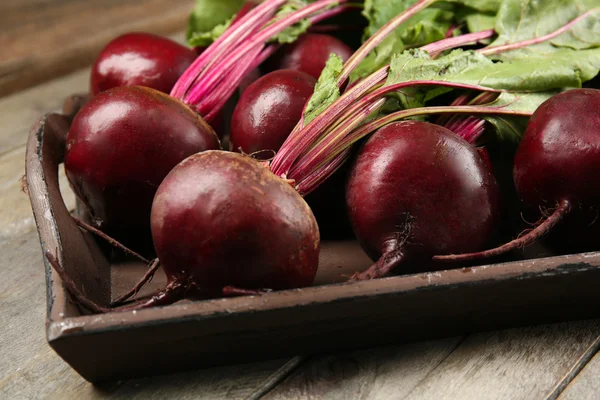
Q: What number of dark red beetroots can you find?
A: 7